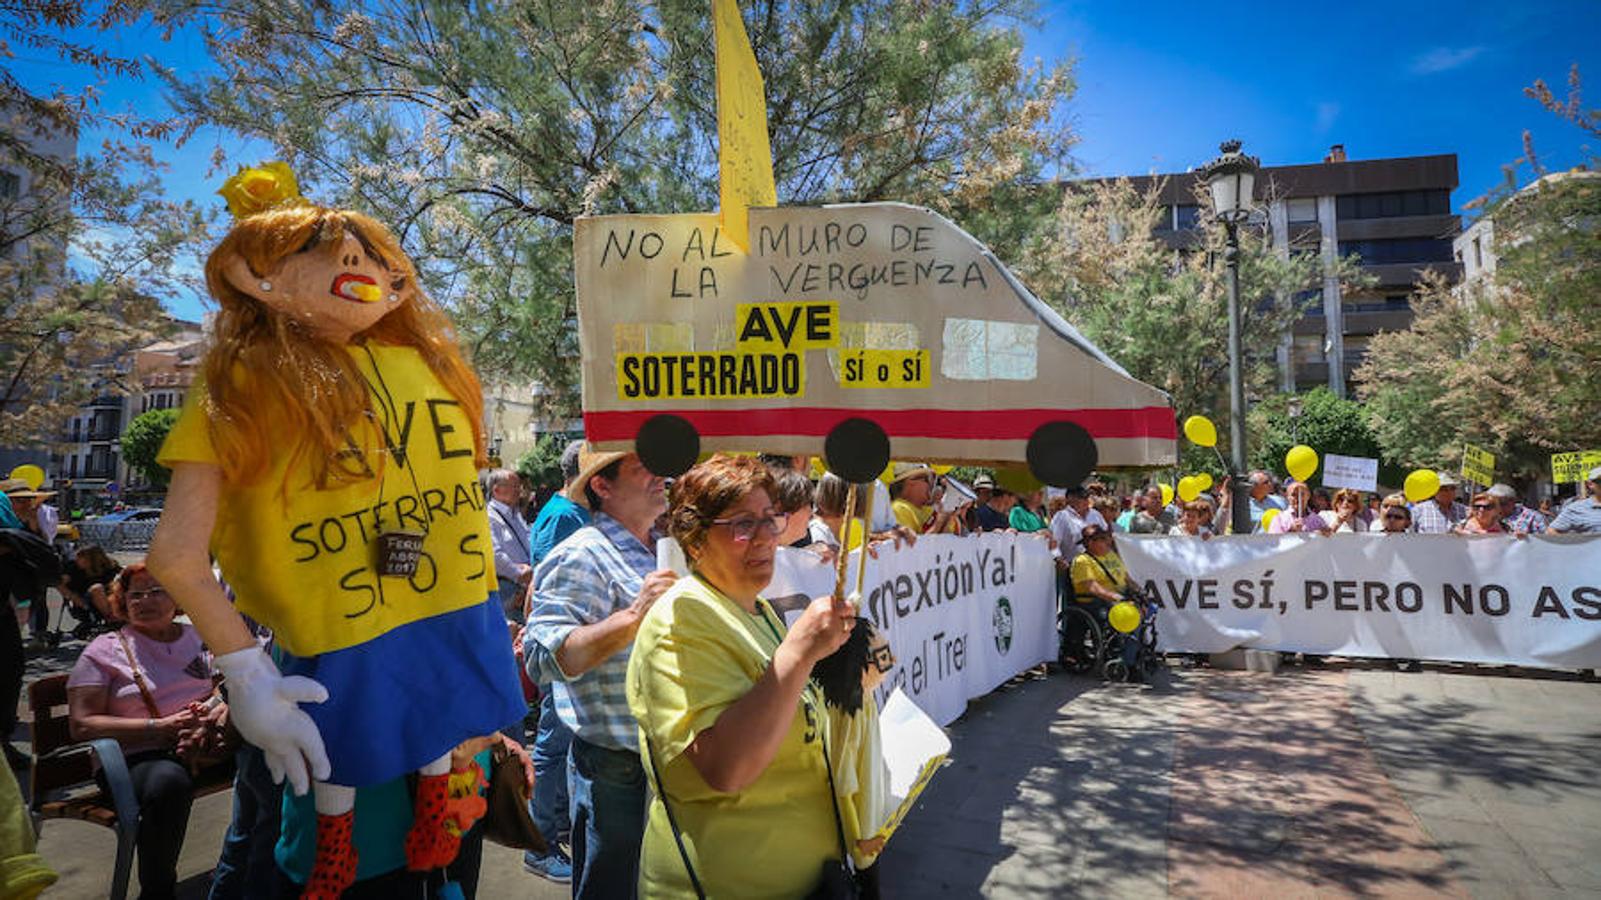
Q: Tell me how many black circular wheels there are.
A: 3